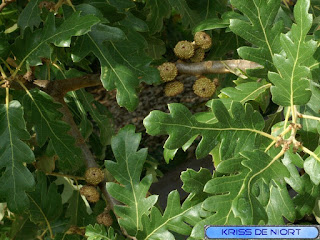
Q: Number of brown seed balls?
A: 9